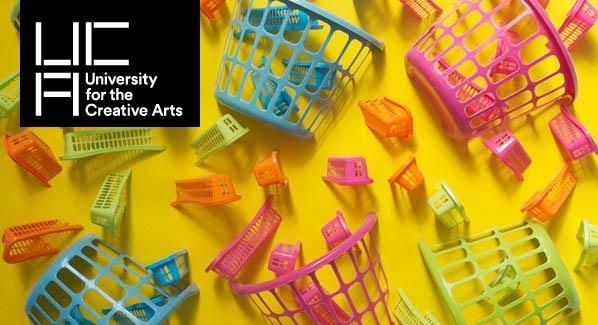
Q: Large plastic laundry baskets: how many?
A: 5